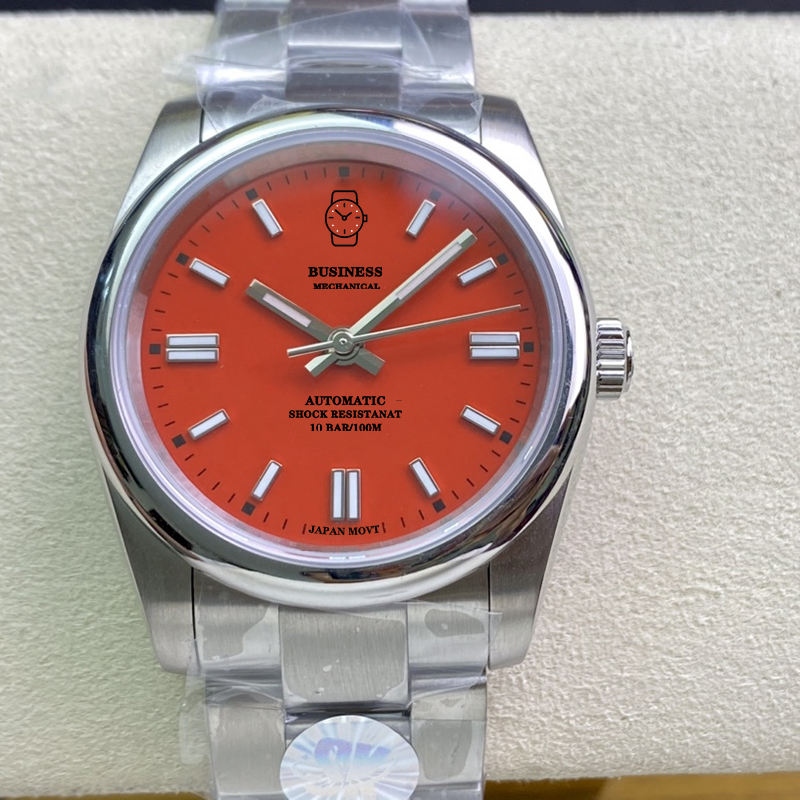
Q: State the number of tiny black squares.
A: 11